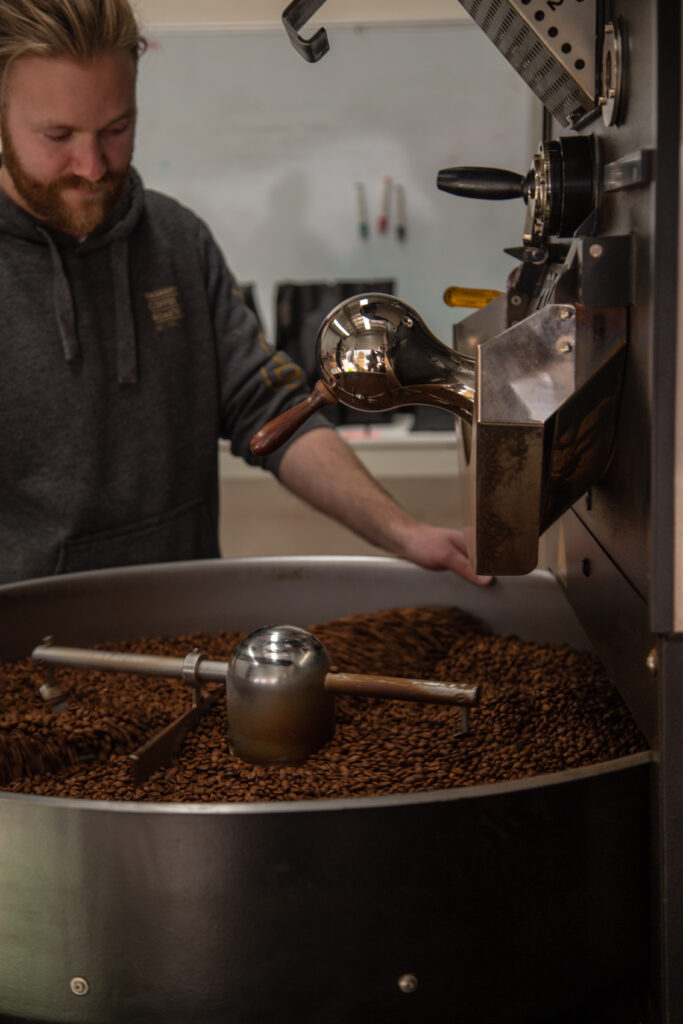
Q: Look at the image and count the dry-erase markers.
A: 3